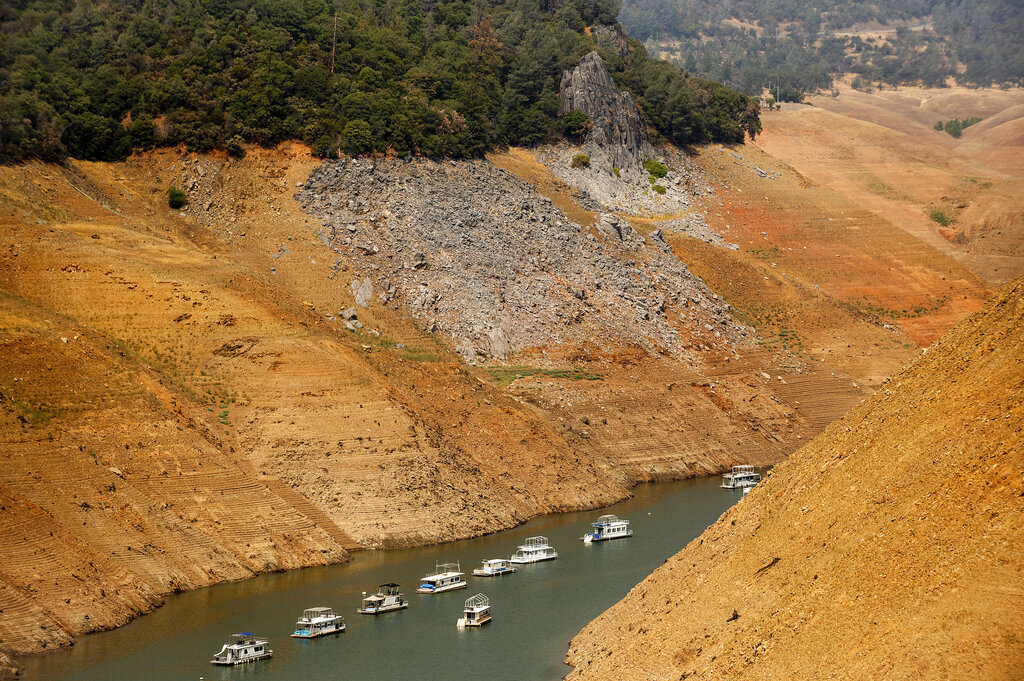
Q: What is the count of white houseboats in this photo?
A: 9